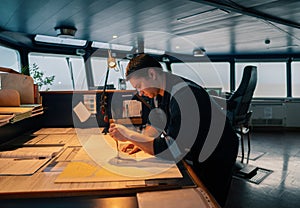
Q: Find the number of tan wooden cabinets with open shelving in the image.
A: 1